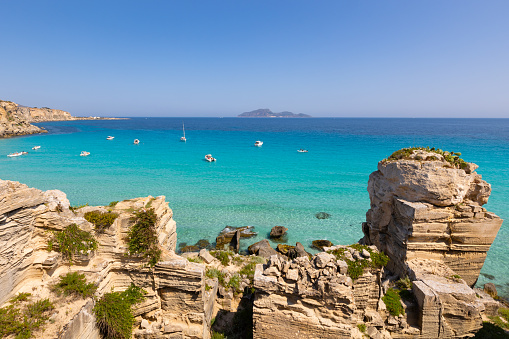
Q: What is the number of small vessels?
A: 9